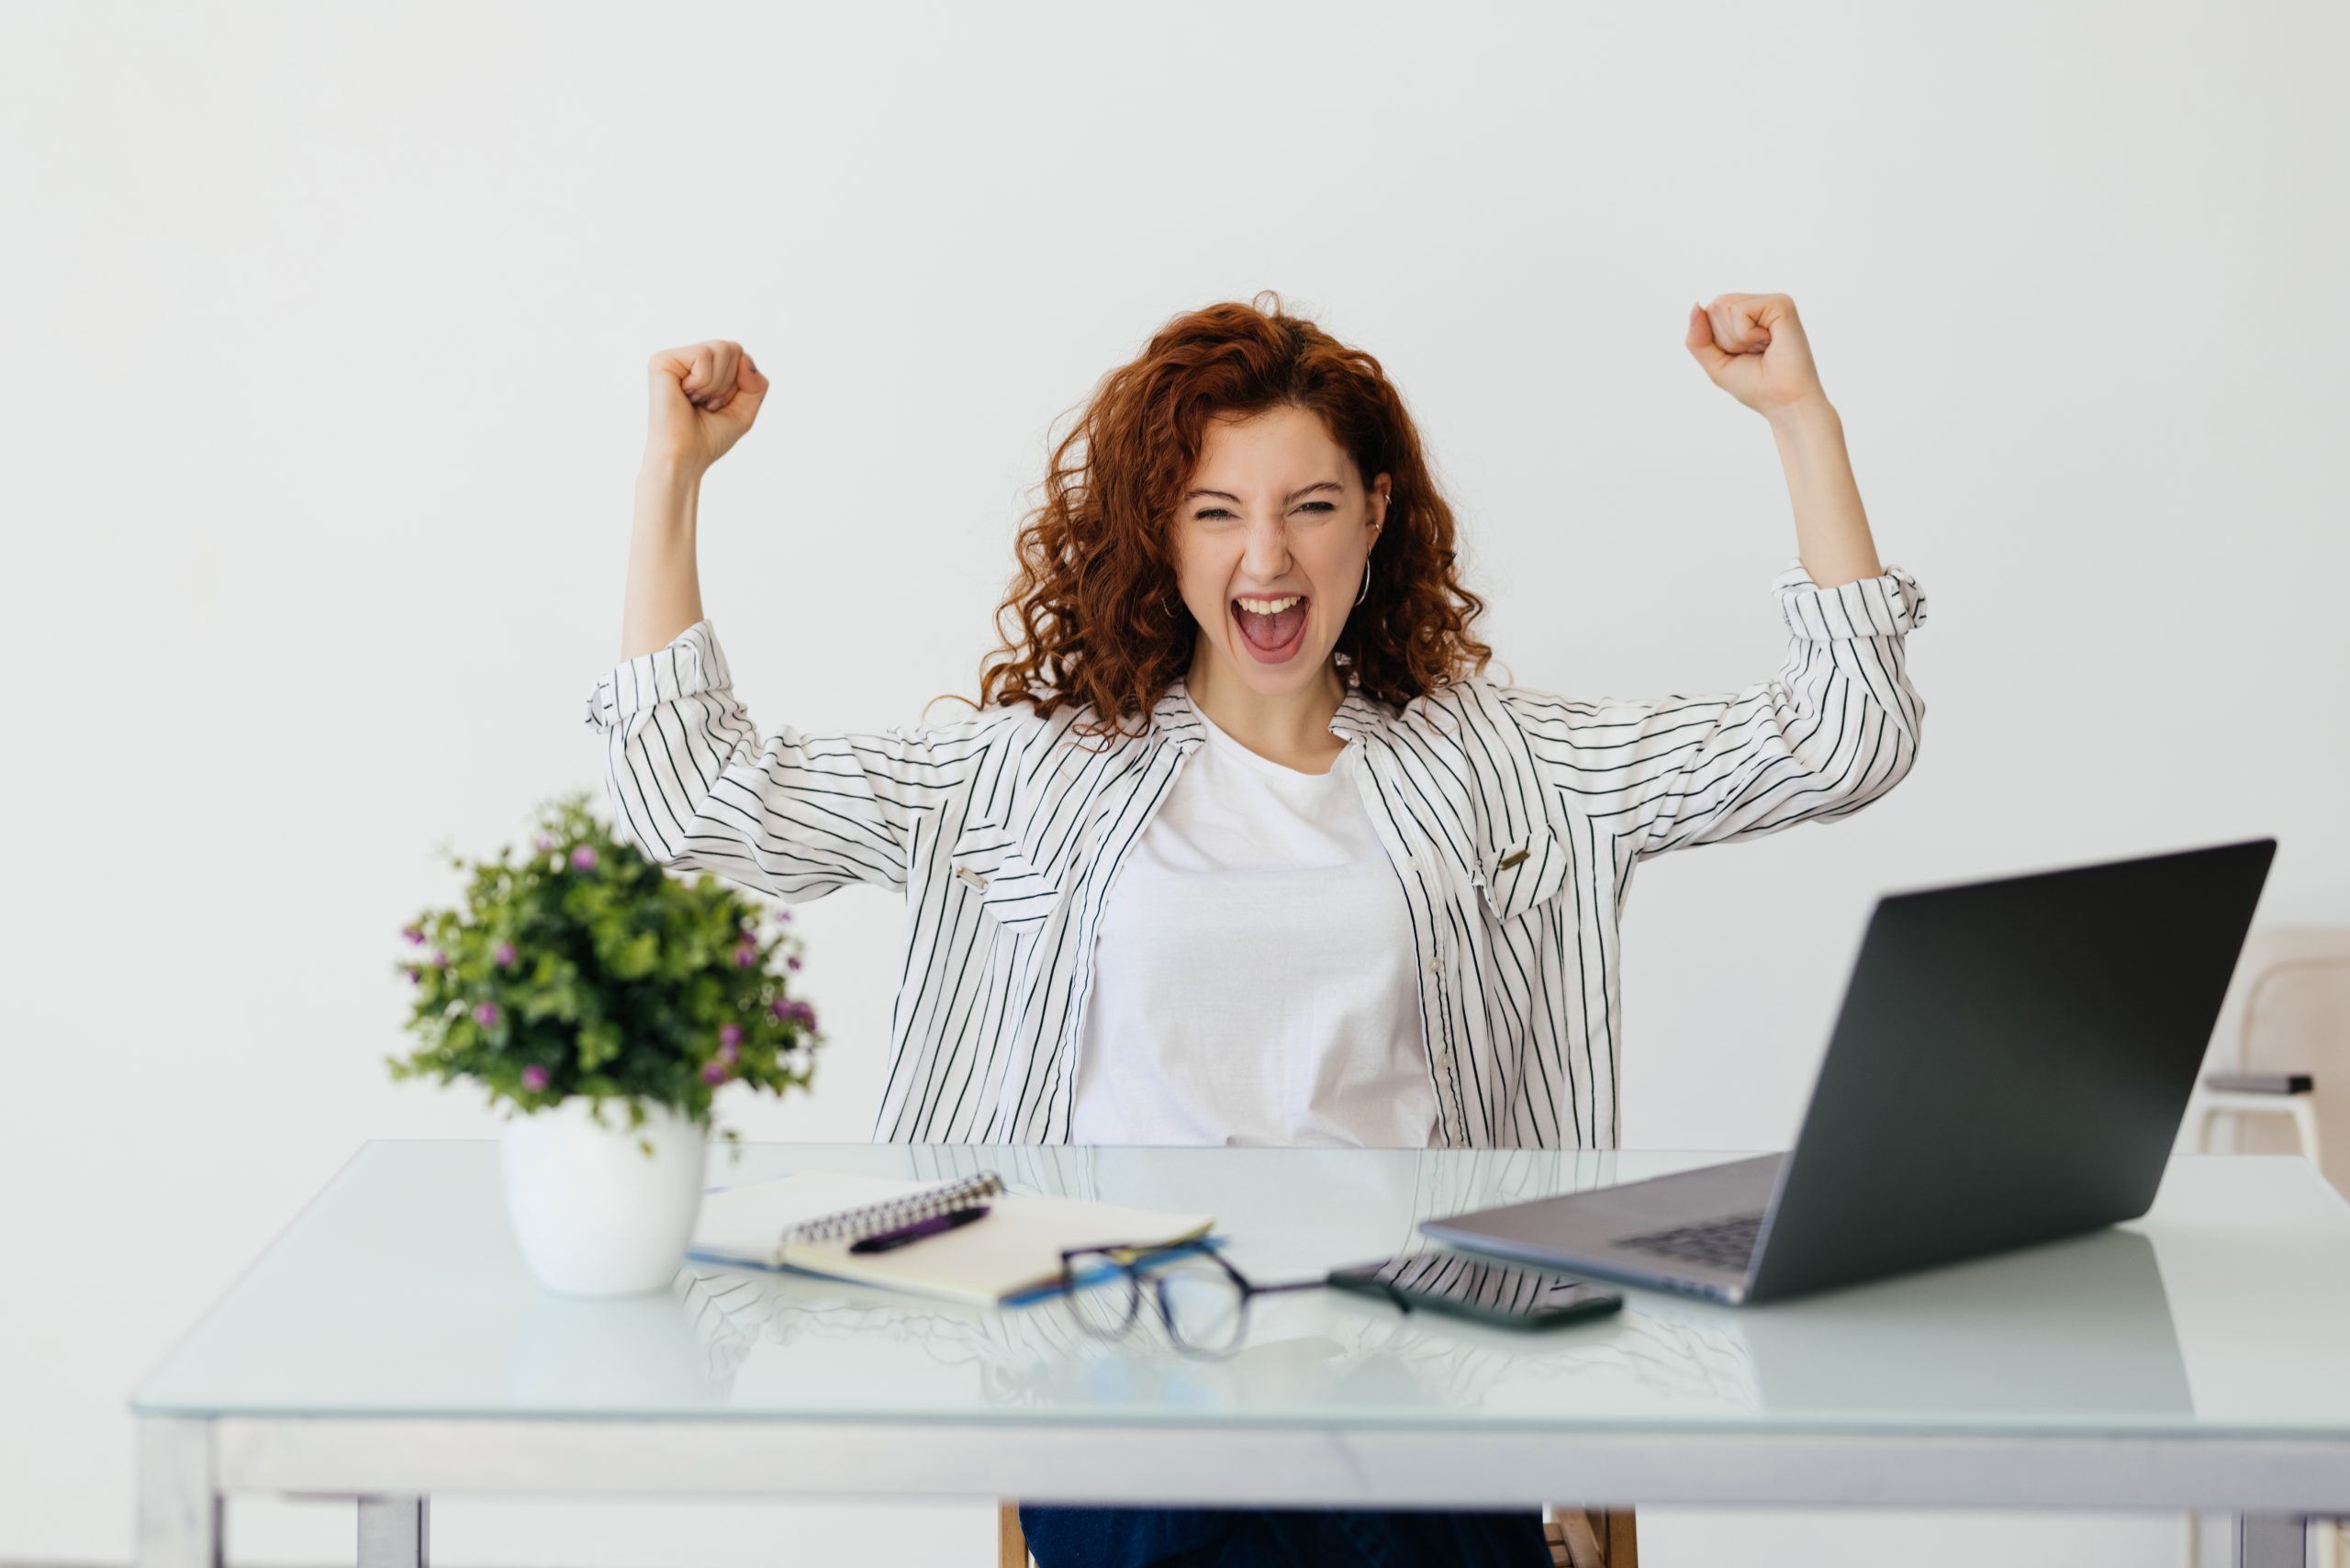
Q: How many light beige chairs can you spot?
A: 1